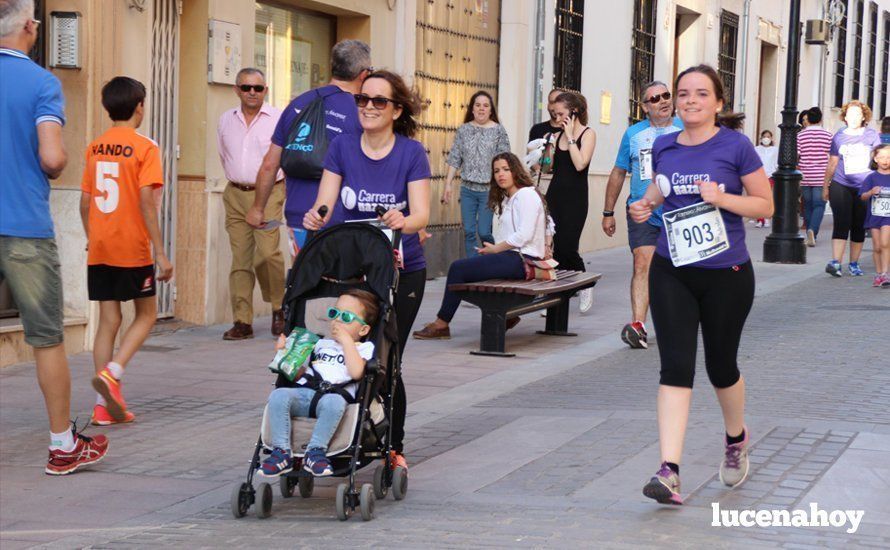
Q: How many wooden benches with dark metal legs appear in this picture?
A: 1